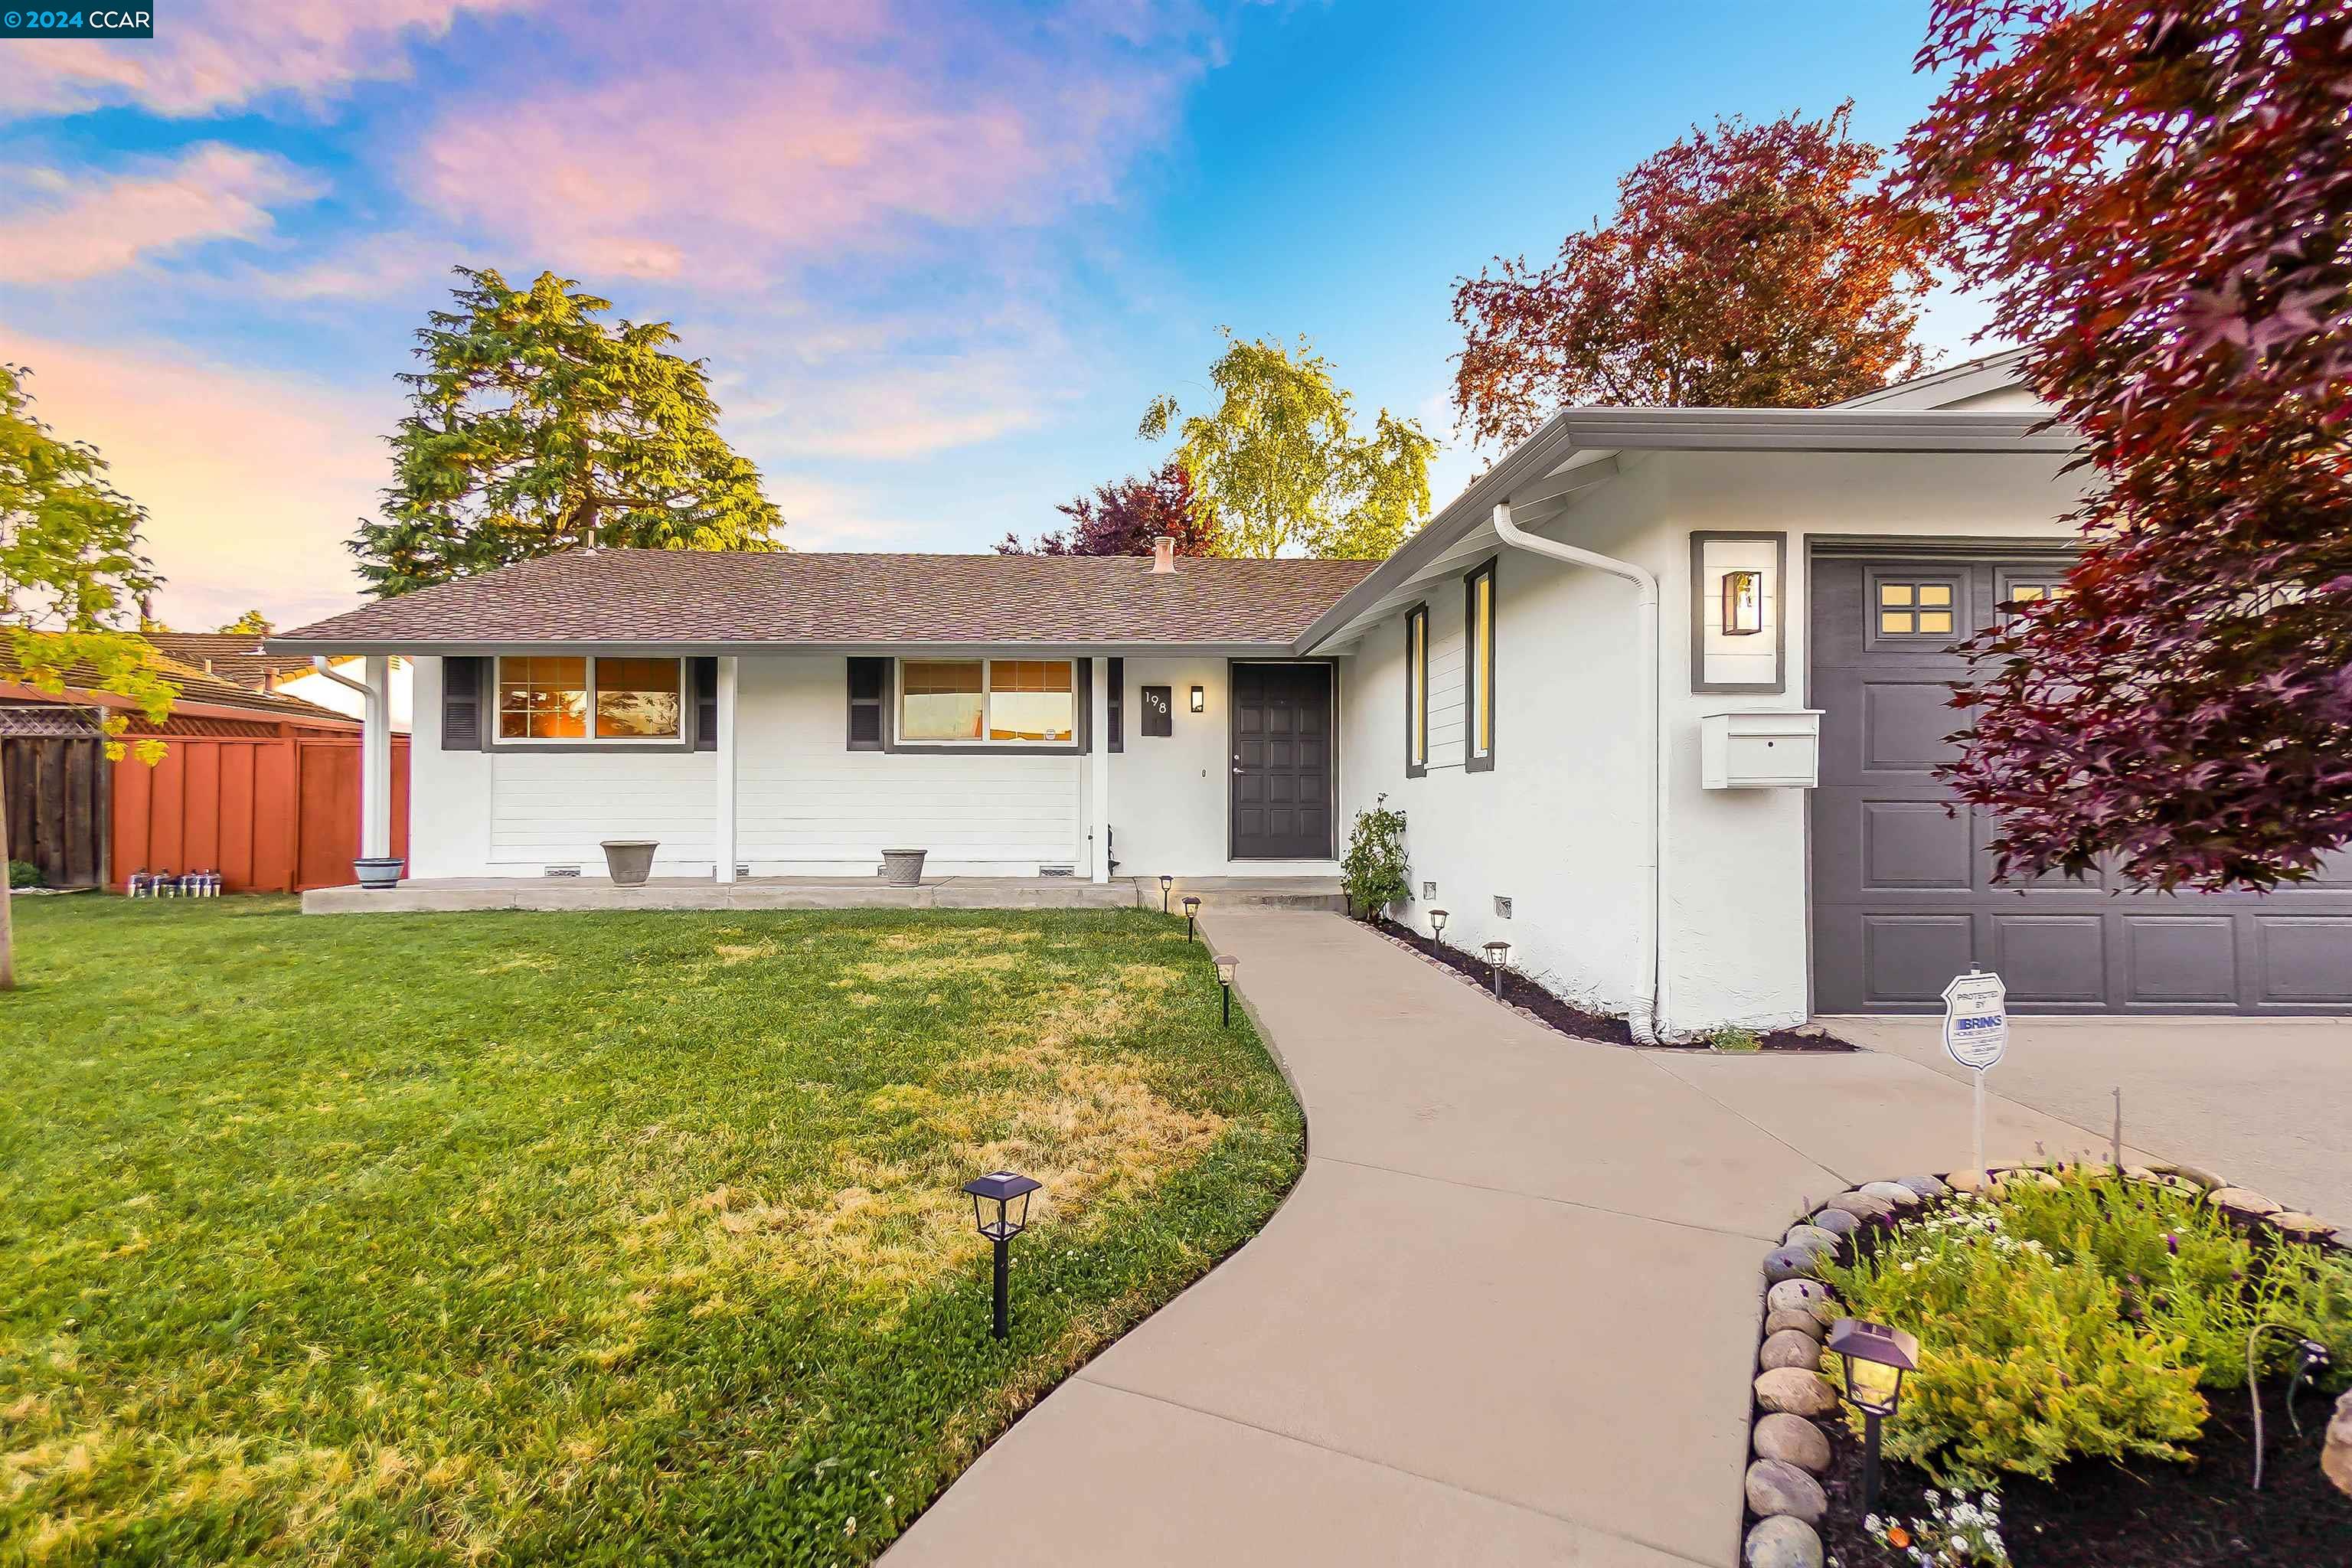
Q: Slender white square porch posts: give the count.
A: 3